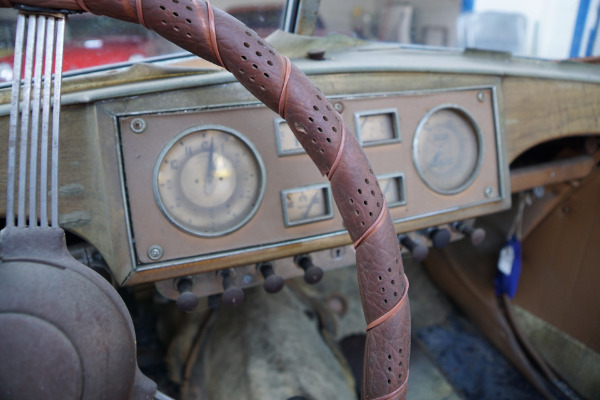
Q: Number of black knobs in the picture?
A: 7